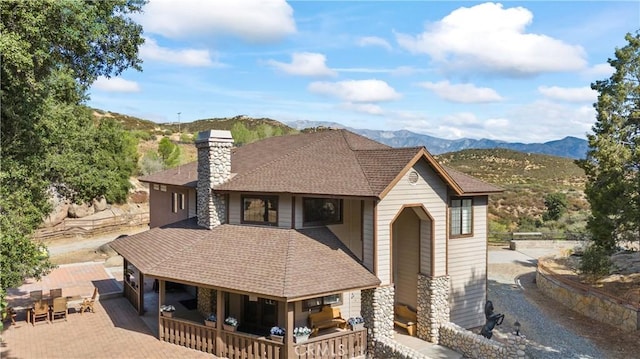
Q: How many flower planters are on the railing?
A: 6